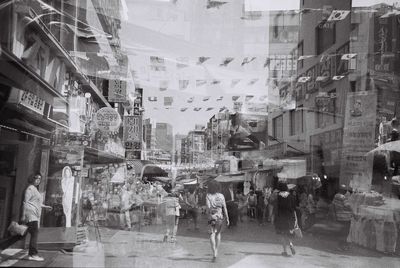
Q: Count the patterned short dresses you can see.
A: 1